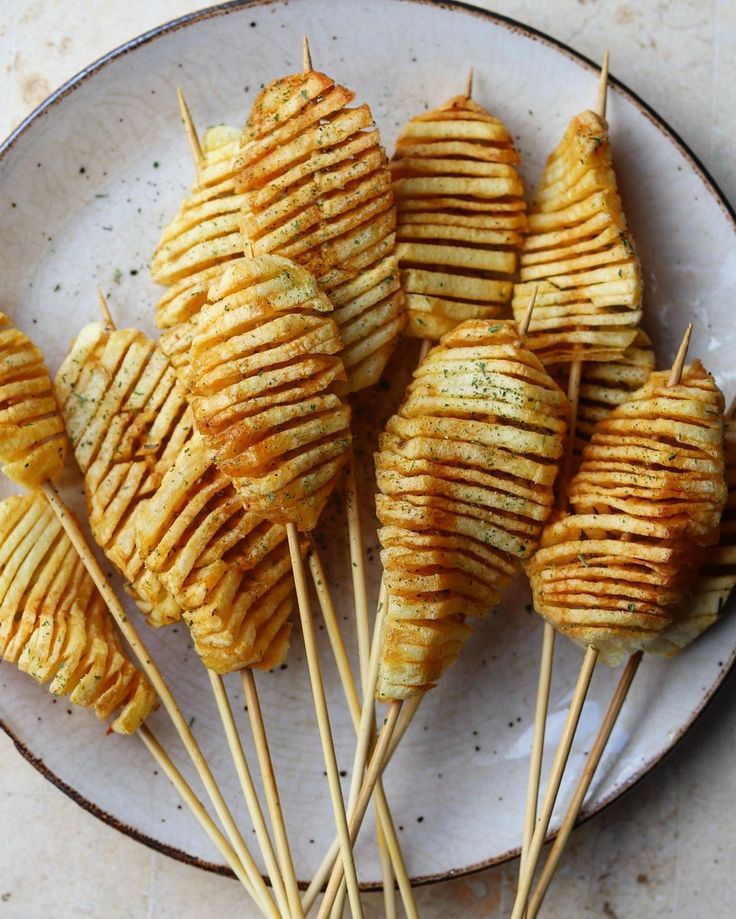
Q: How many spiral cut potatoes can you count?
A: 13